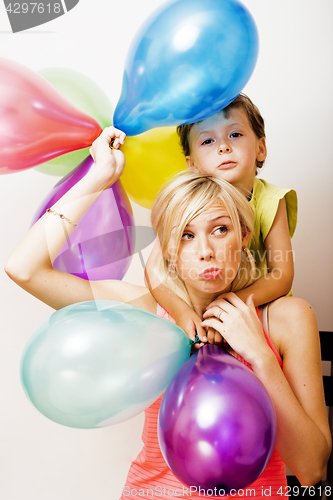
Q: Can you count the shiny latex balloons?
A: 7